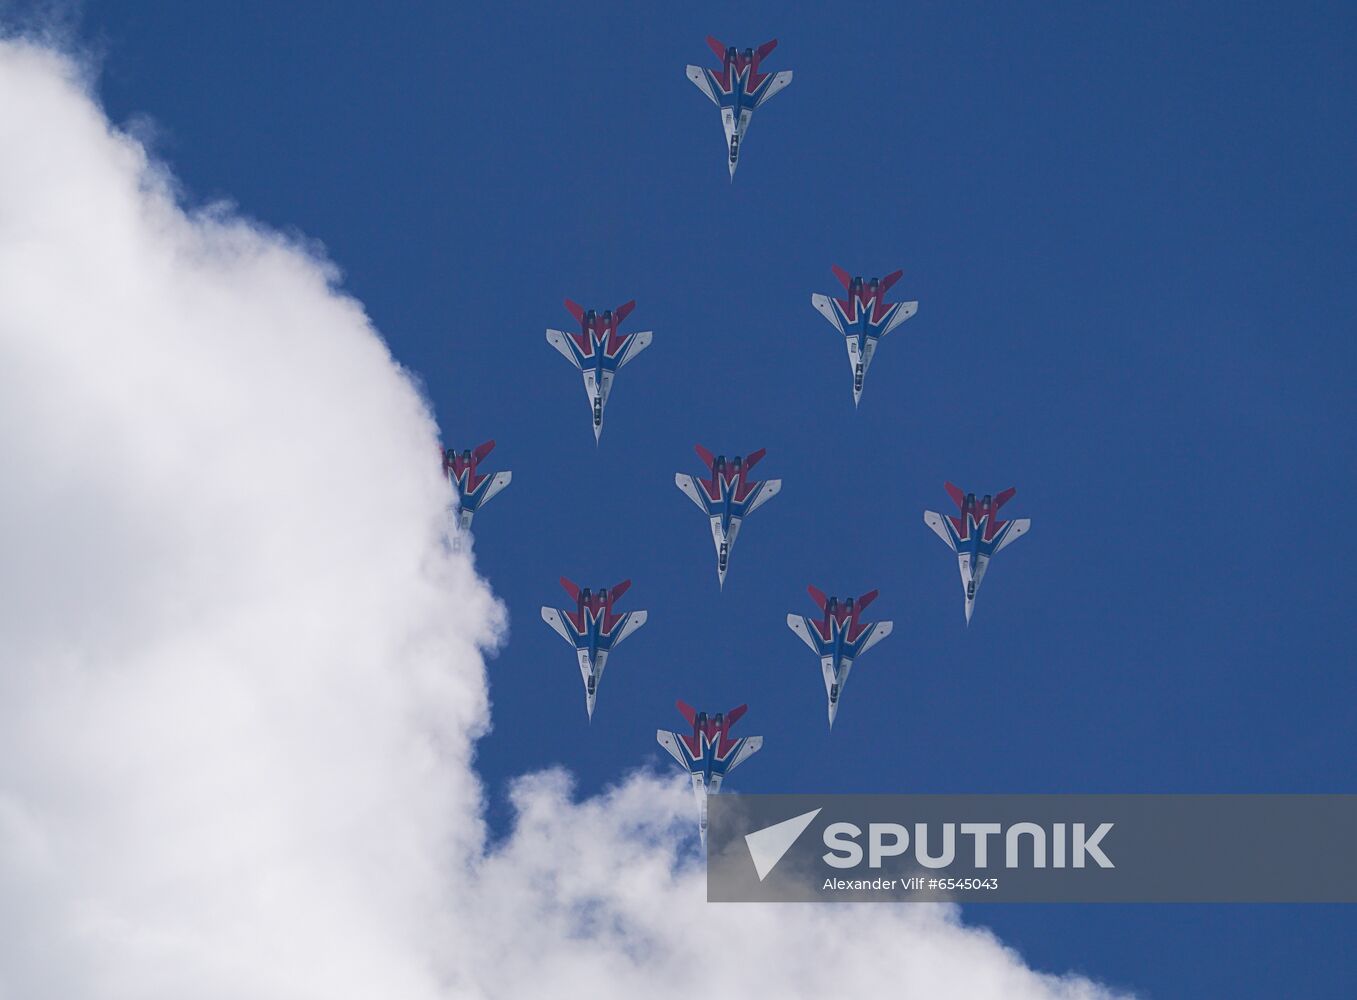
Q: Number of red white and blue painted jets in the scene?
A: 9